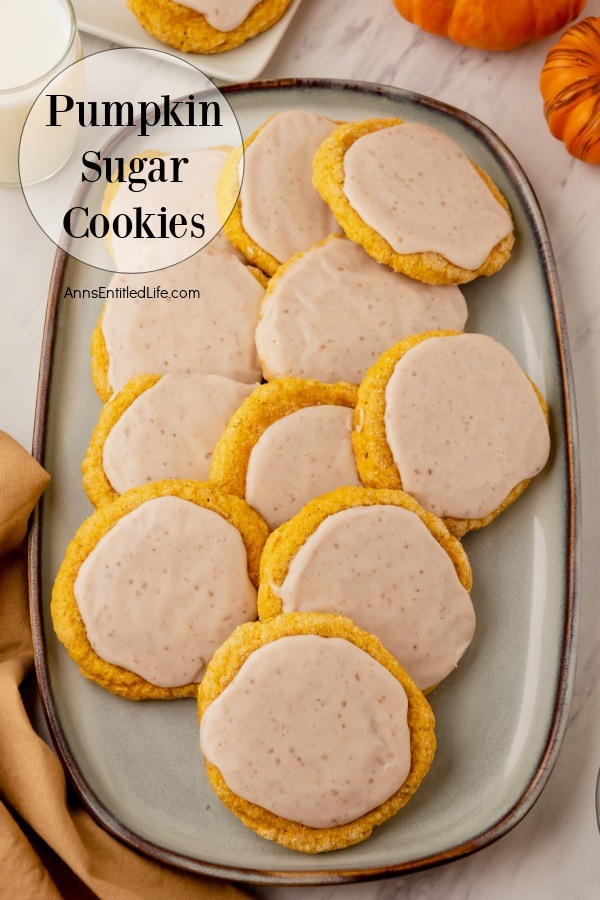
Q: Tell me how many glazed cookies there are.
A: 12